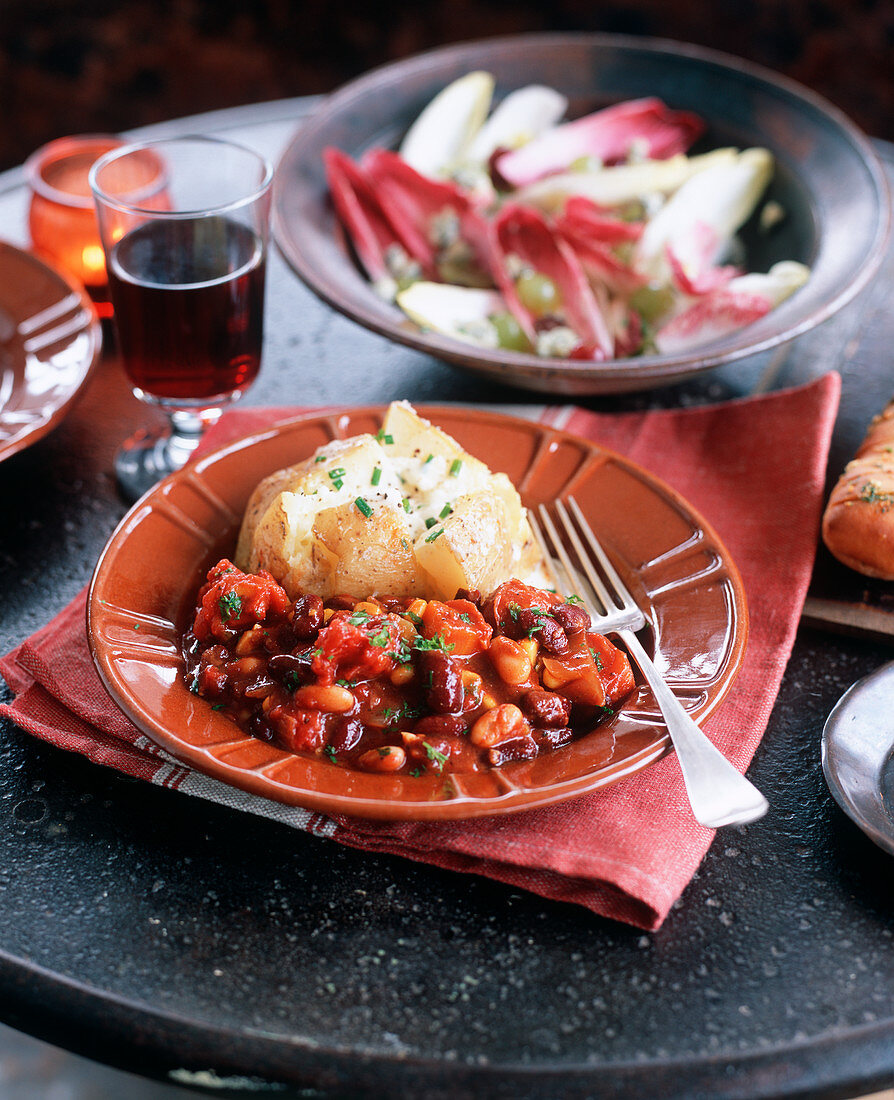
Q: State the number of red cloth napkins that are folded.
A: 1